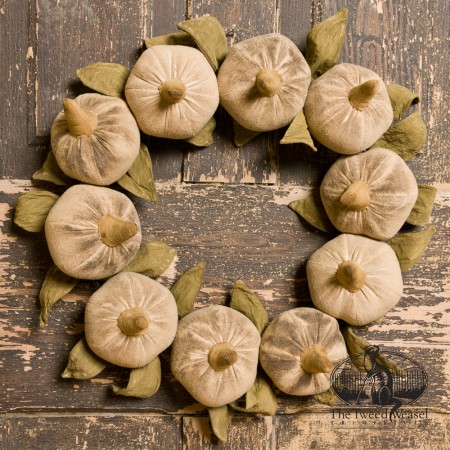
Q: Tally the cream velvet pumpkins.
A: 10